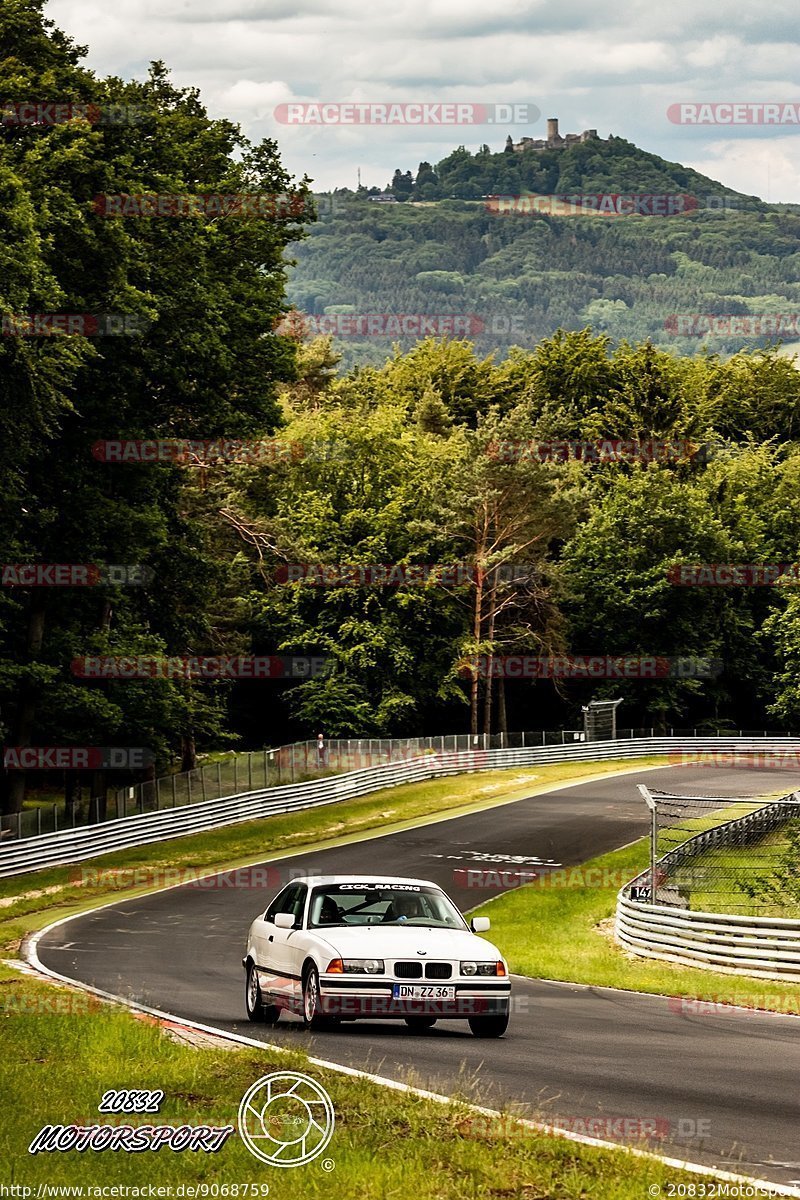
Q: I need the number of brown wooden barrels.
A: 0